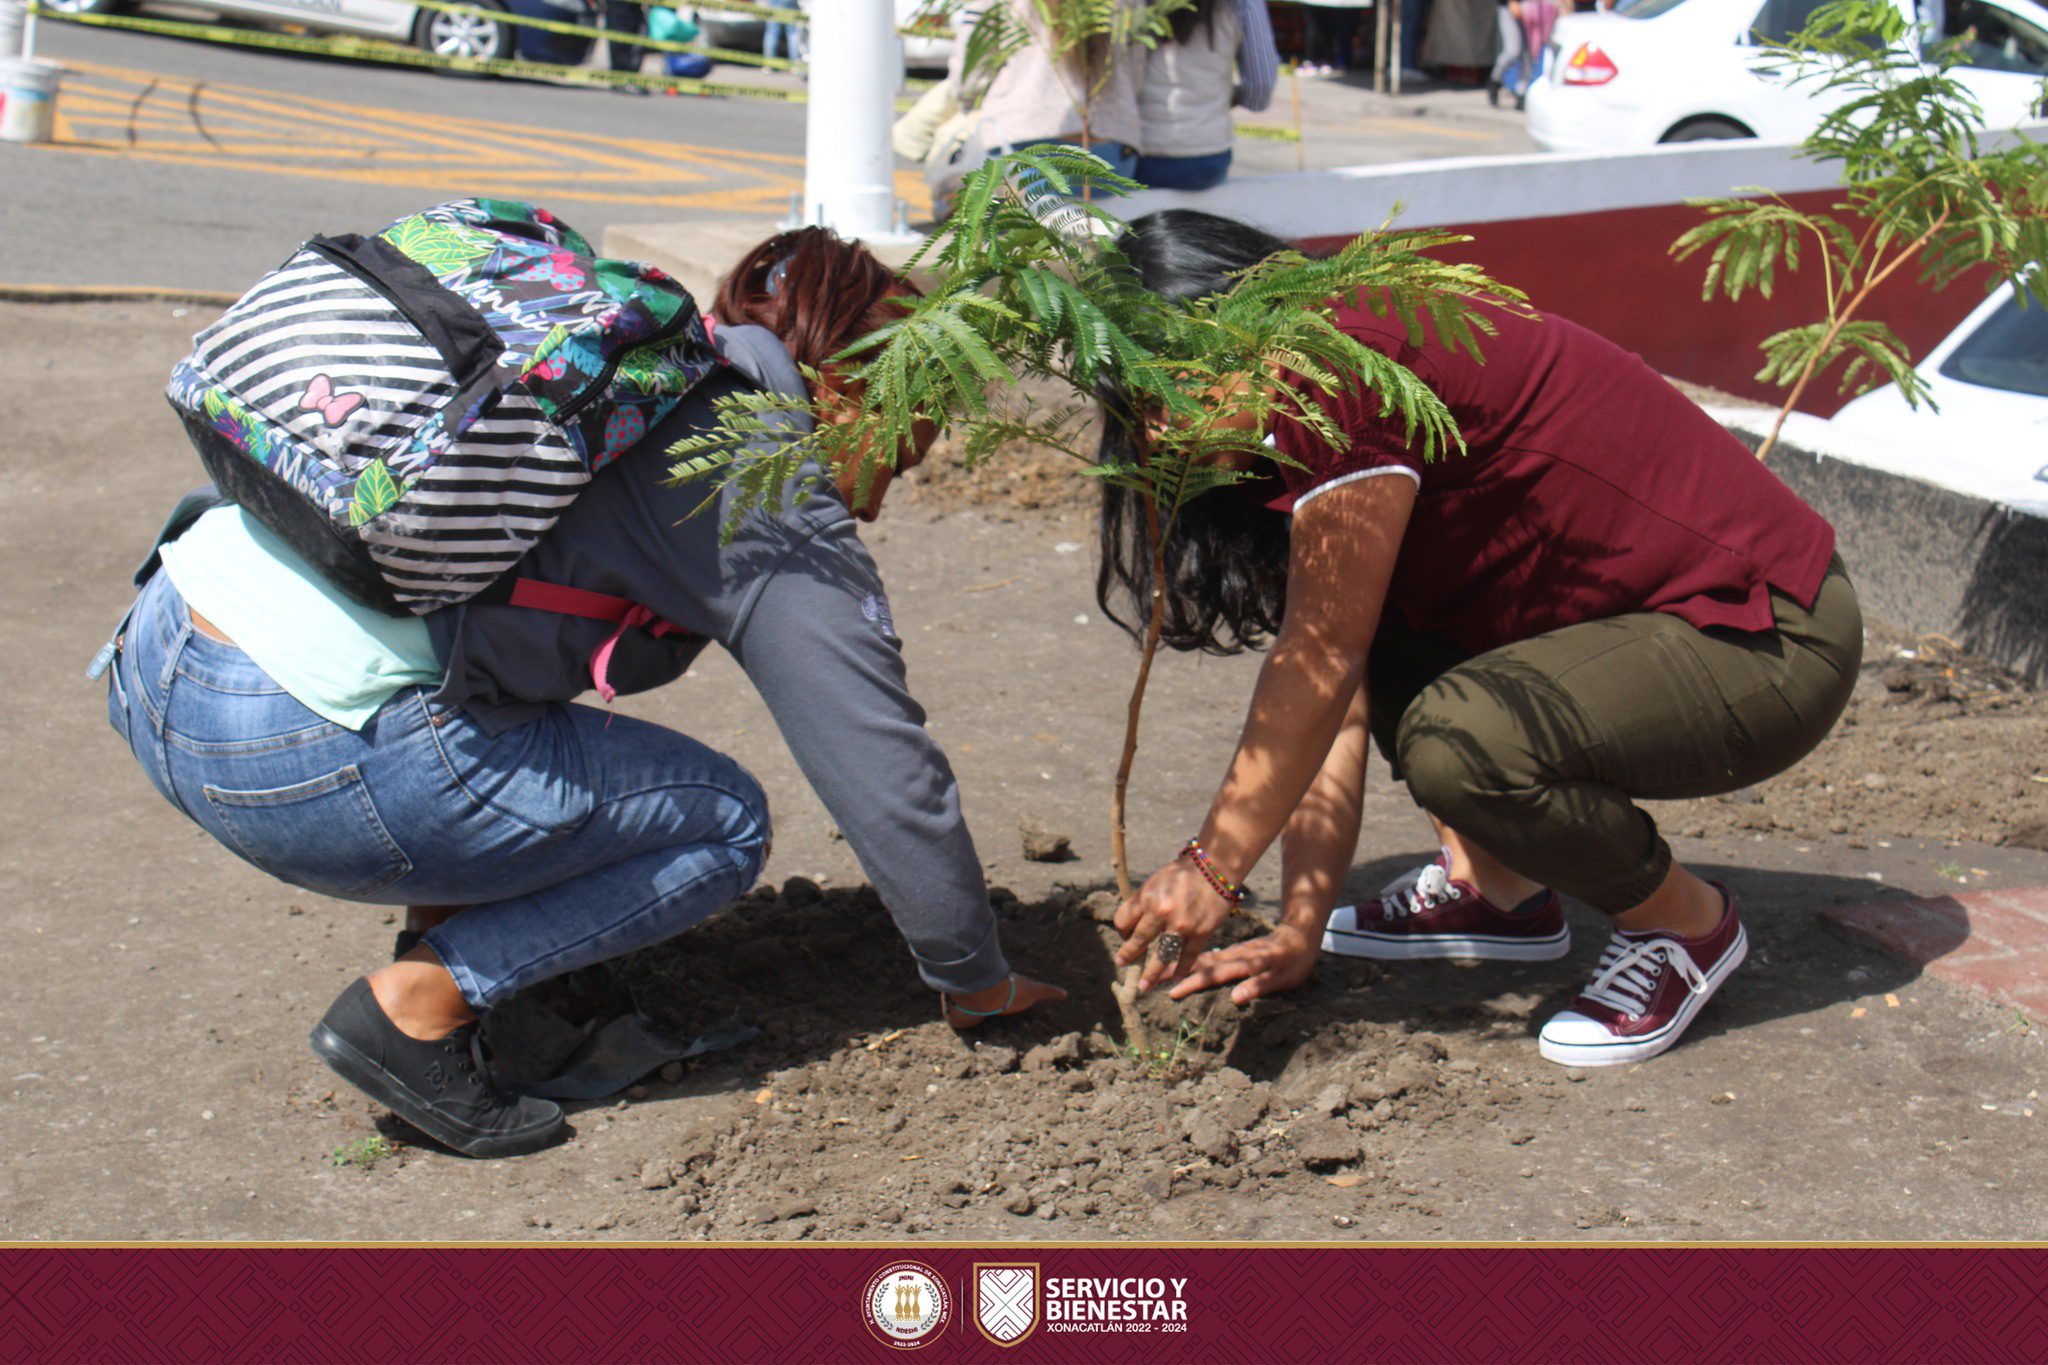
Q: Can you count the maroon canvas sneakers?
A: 2